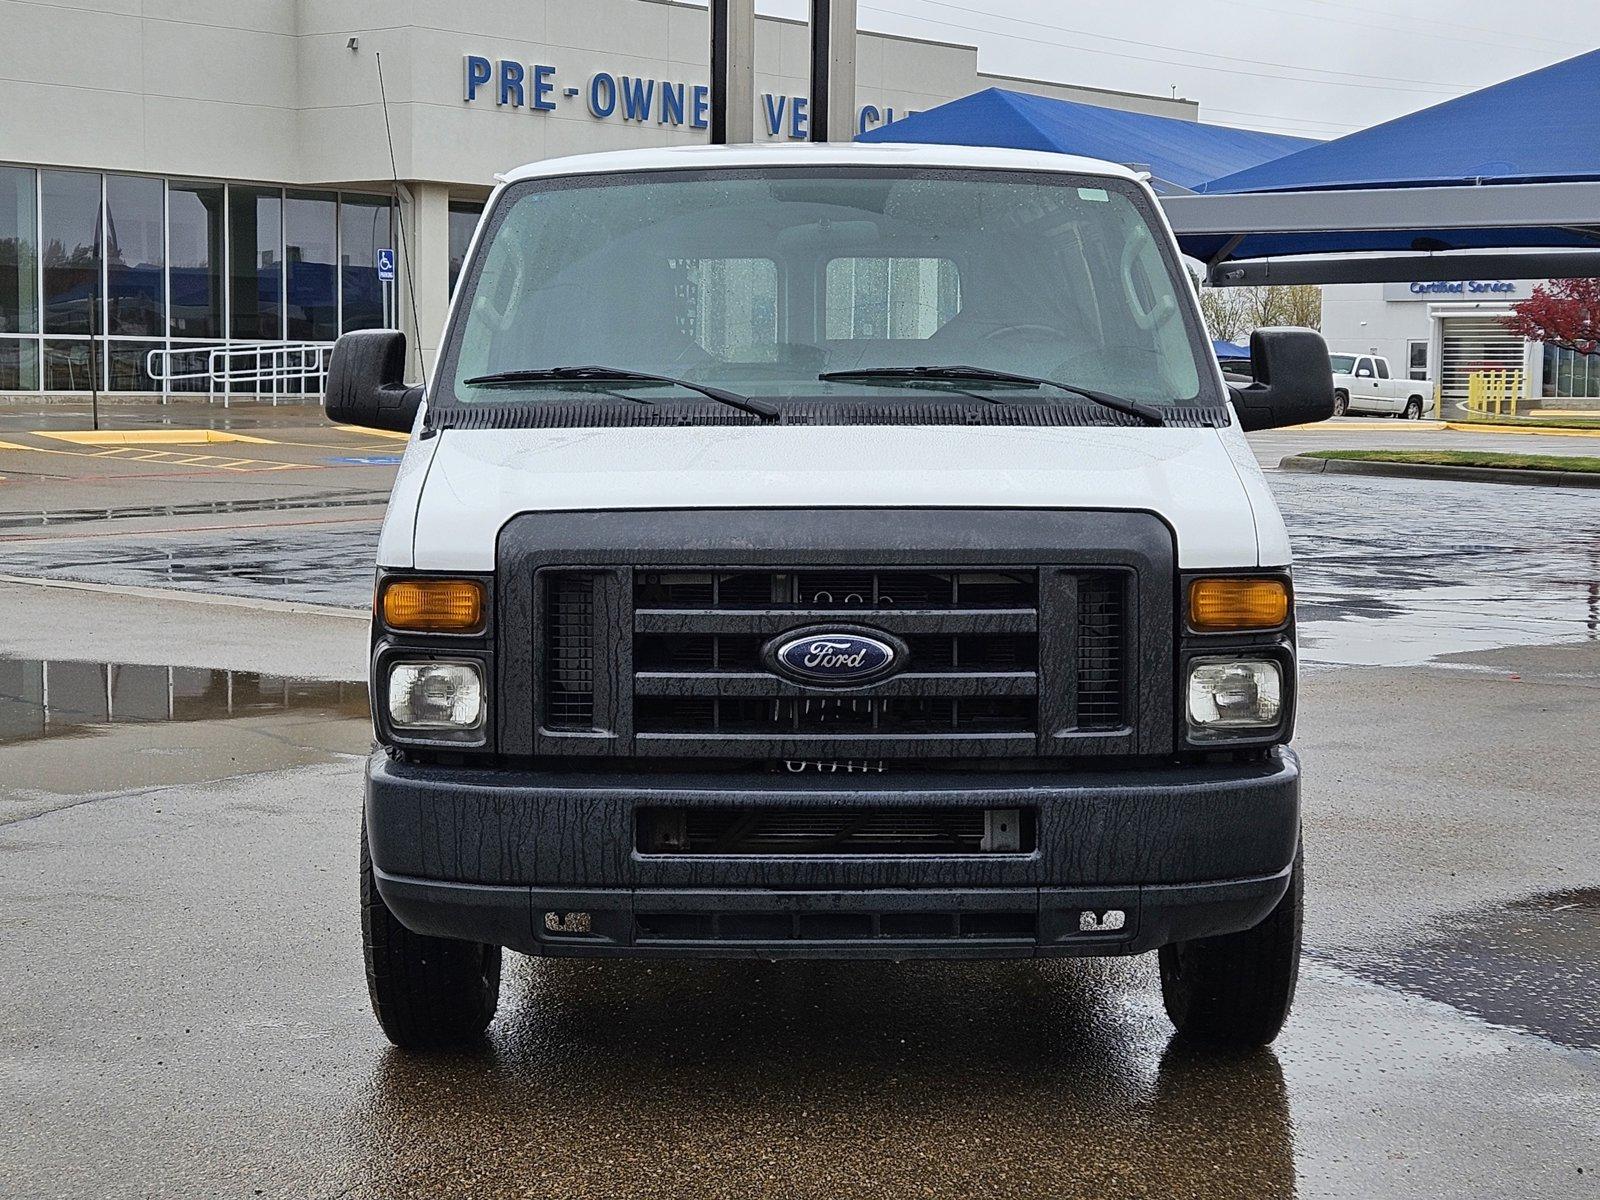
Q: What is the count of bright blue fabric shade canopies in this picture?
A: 2